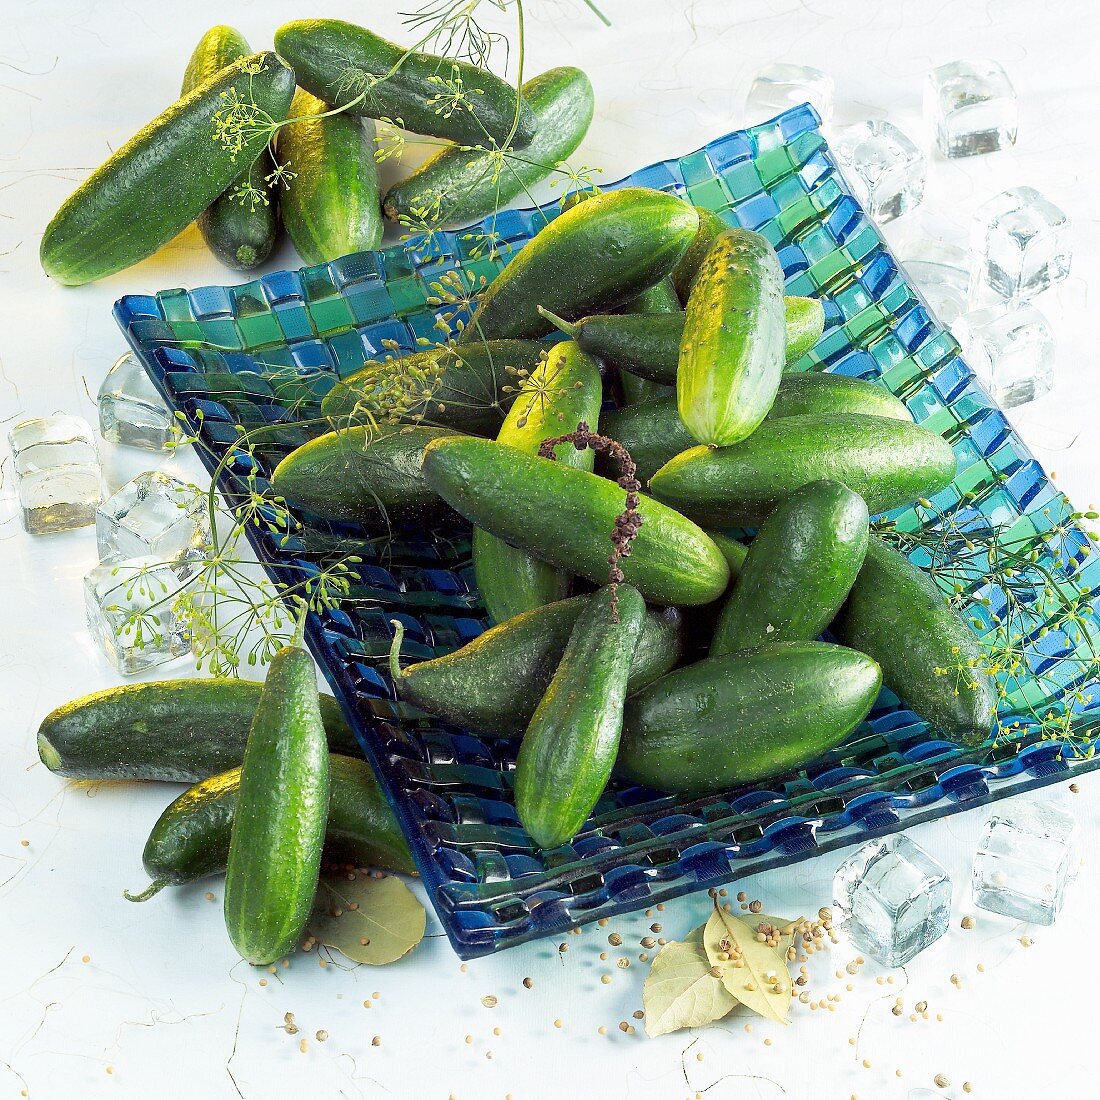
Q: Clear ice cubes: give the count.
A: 12